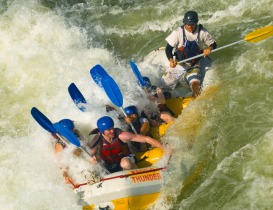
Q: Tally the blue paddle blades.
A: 6